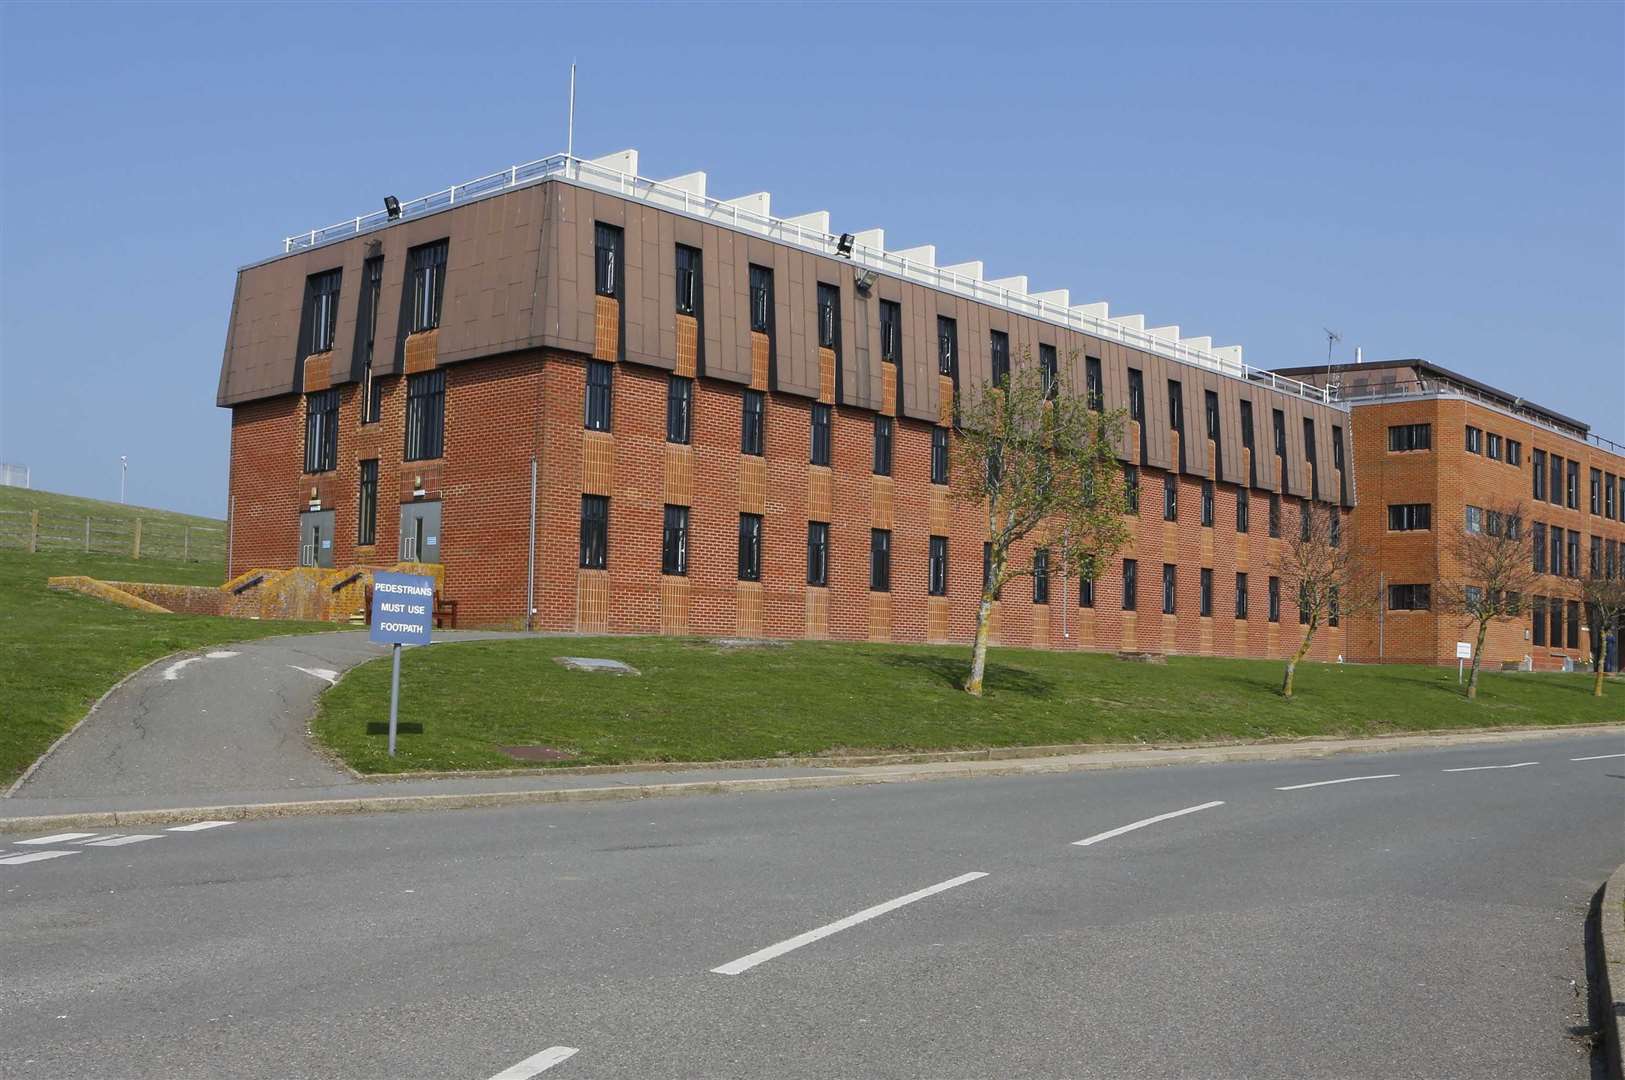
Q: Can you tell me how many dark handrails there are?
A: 2